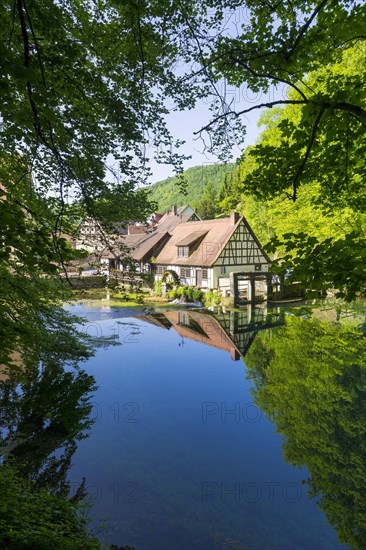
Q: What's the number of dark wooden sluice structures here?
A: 1